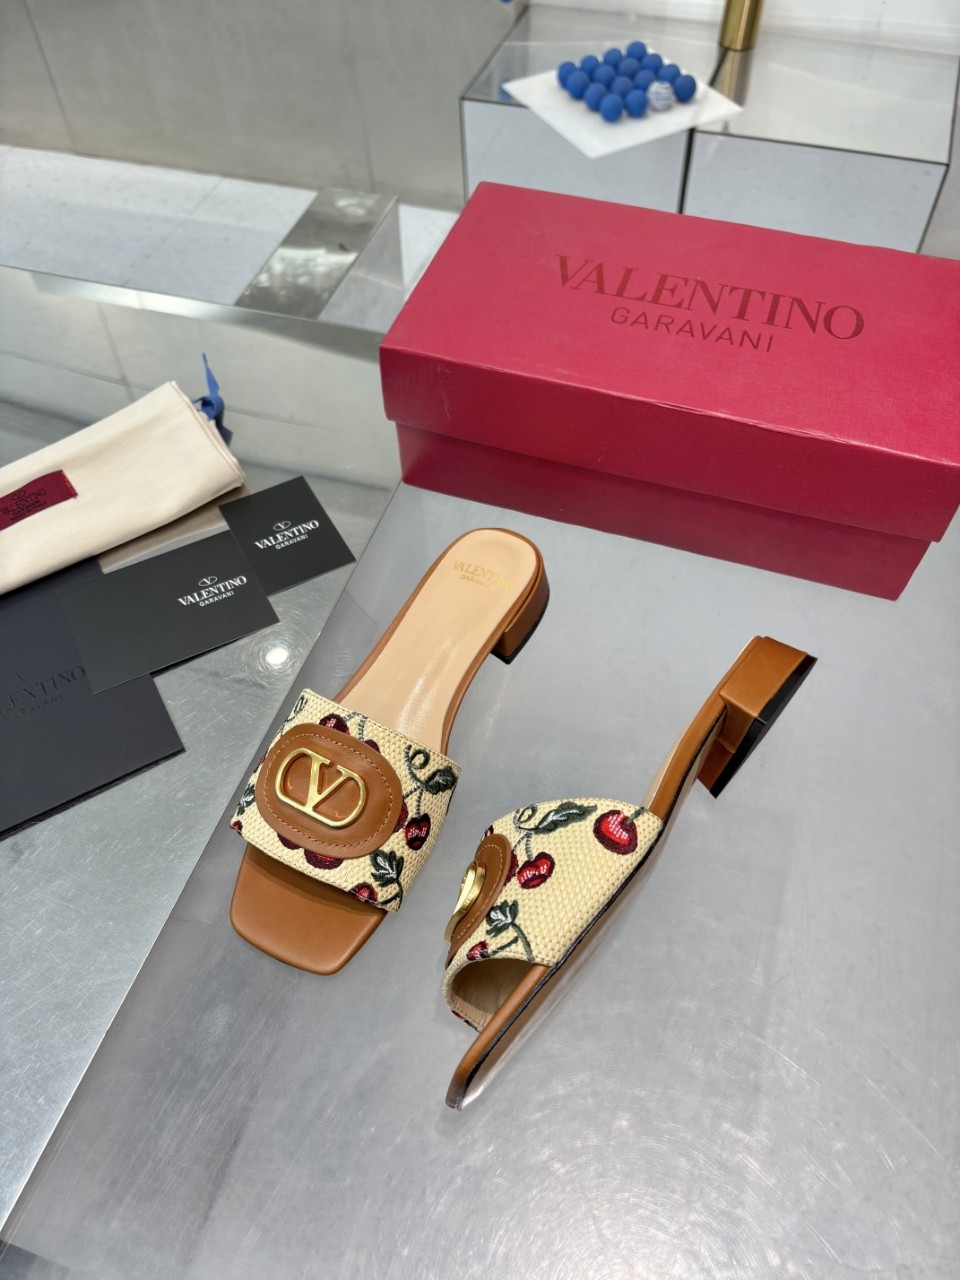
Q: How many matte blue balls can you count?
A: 15